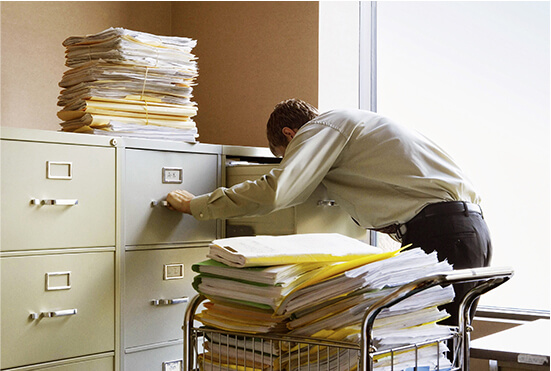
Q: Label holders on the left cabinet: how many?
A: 2